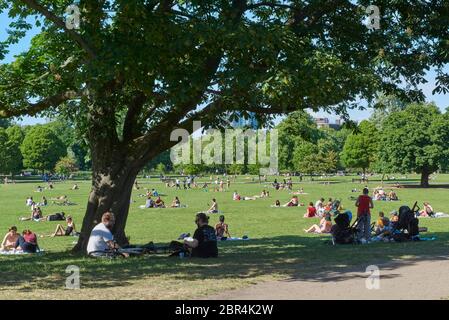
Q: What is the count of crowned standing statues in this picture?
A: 0